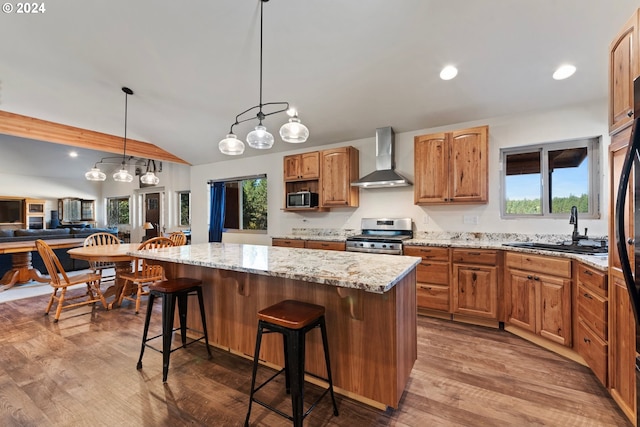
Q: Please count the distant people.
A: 0